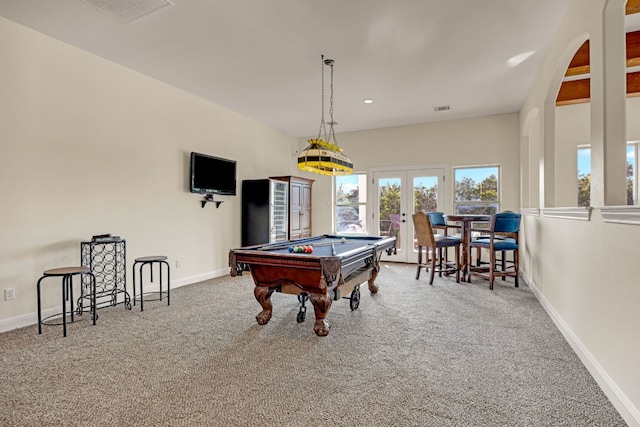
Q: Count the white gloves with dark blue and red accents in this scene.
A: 0